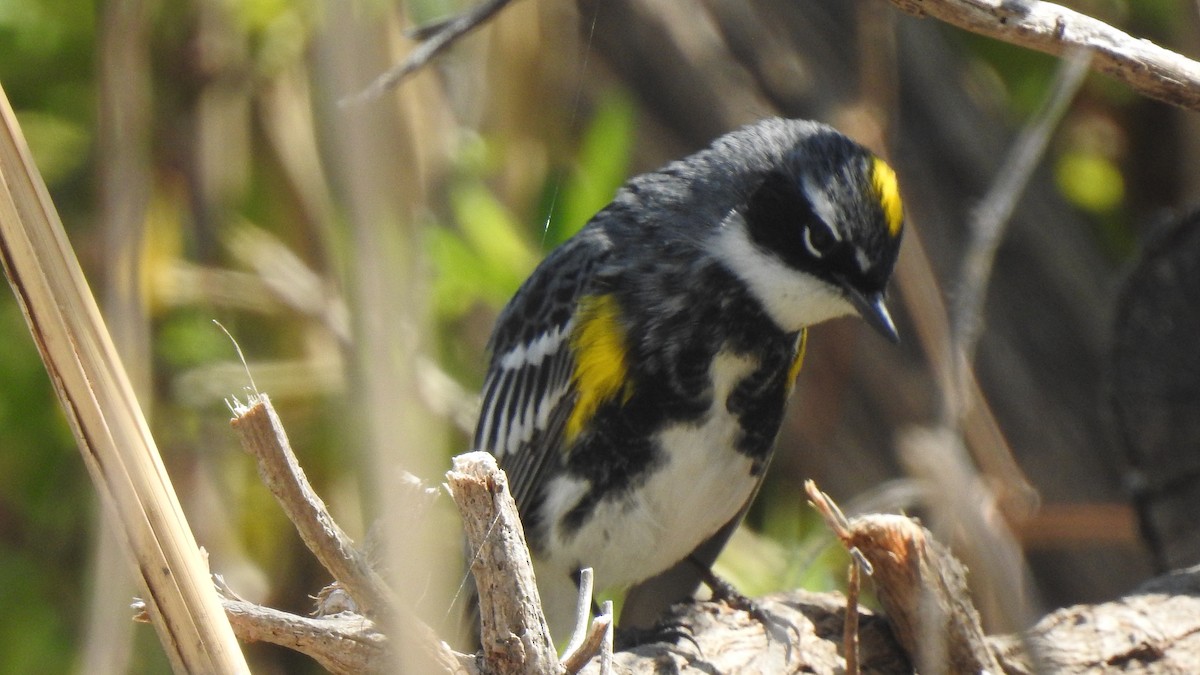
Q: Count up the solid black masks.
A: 1